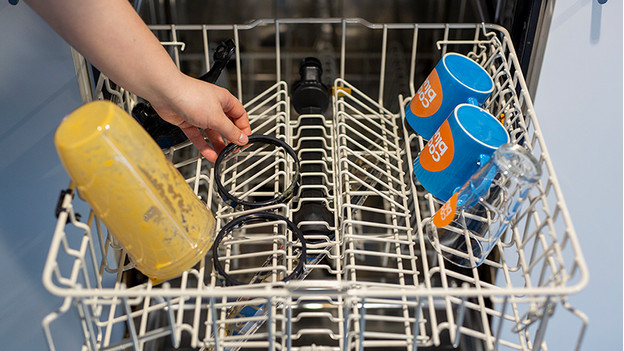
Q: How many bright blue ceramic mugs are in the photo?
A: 2